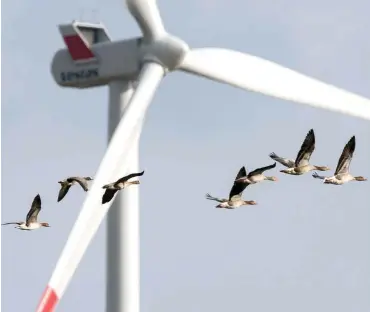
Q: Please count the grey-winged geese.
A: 7